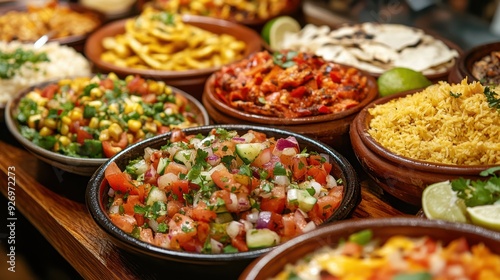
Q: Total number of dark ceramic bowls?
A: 2